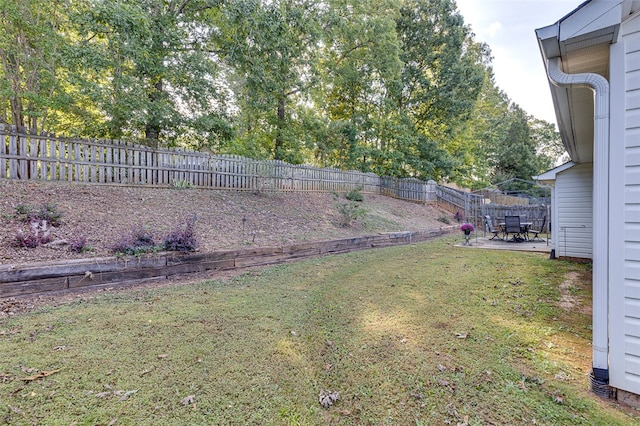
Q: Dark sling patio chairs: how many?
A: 4